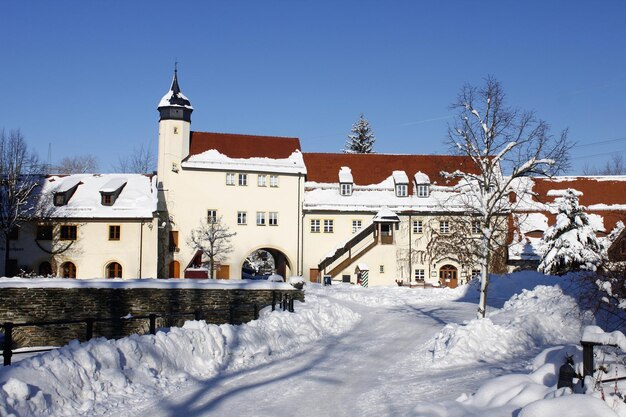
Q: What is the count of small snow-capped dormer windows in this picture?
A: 5